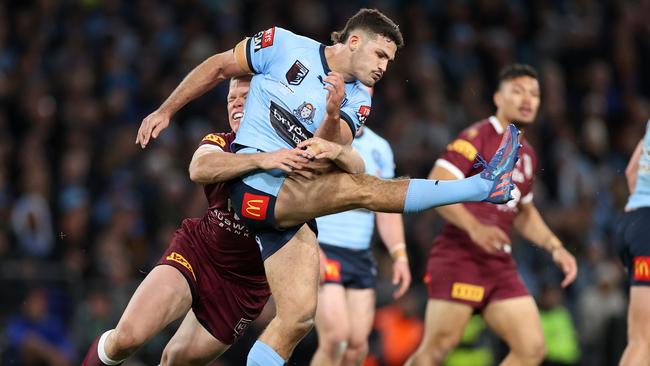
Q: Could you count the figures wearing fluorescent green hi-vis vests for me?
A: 2